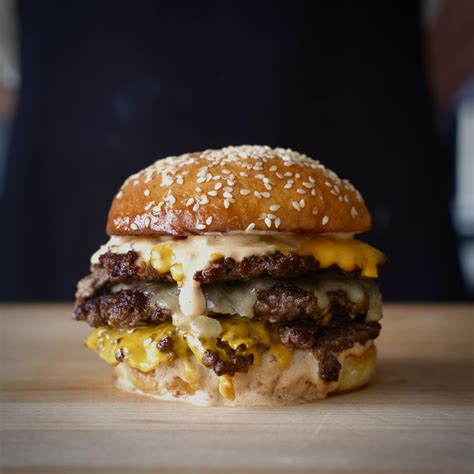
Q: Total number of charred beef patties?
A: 3